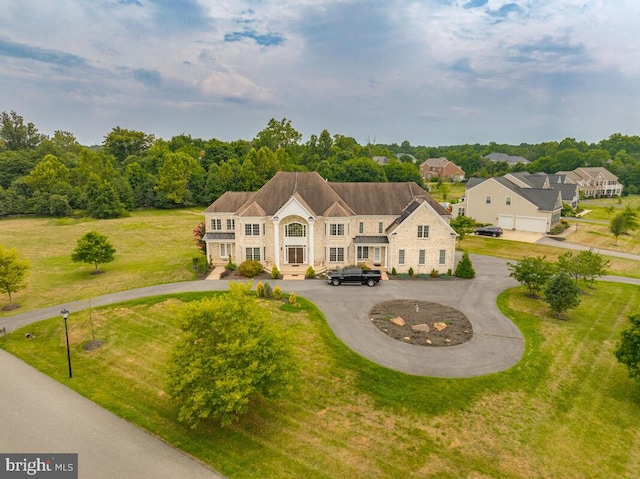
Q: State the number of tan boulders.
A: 3